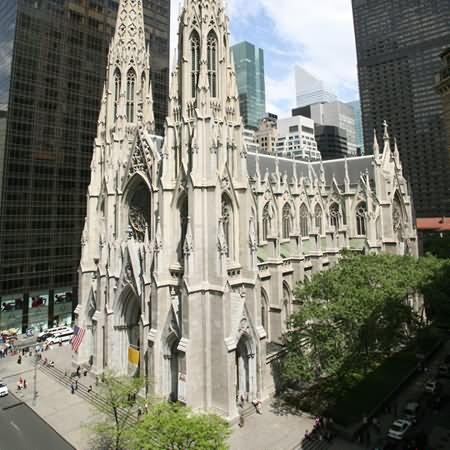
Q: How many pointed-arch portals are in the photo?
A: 4